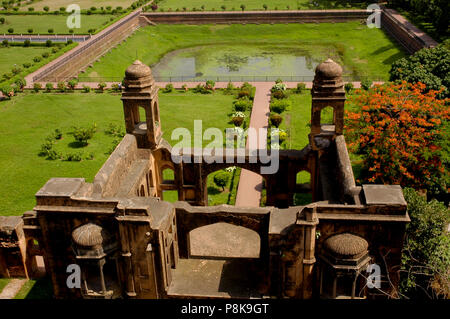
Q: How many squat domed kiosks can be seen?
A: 2